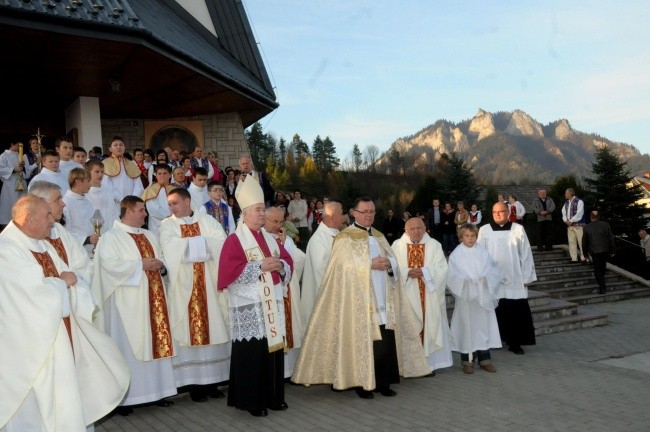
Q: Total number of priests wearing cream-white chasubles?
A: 7